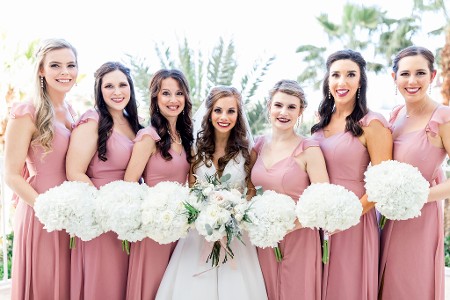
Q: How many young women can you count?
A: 7